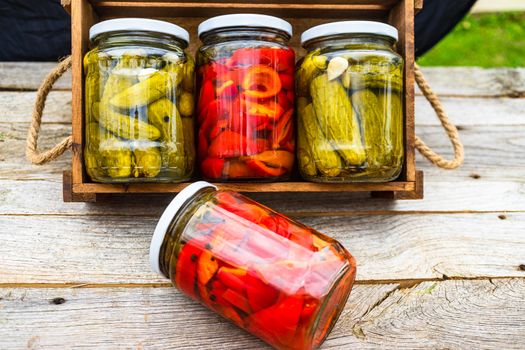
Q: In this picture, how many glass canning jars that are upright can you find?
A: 3